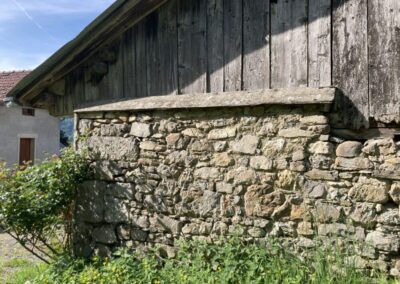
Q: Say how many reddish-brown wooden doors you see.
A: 1